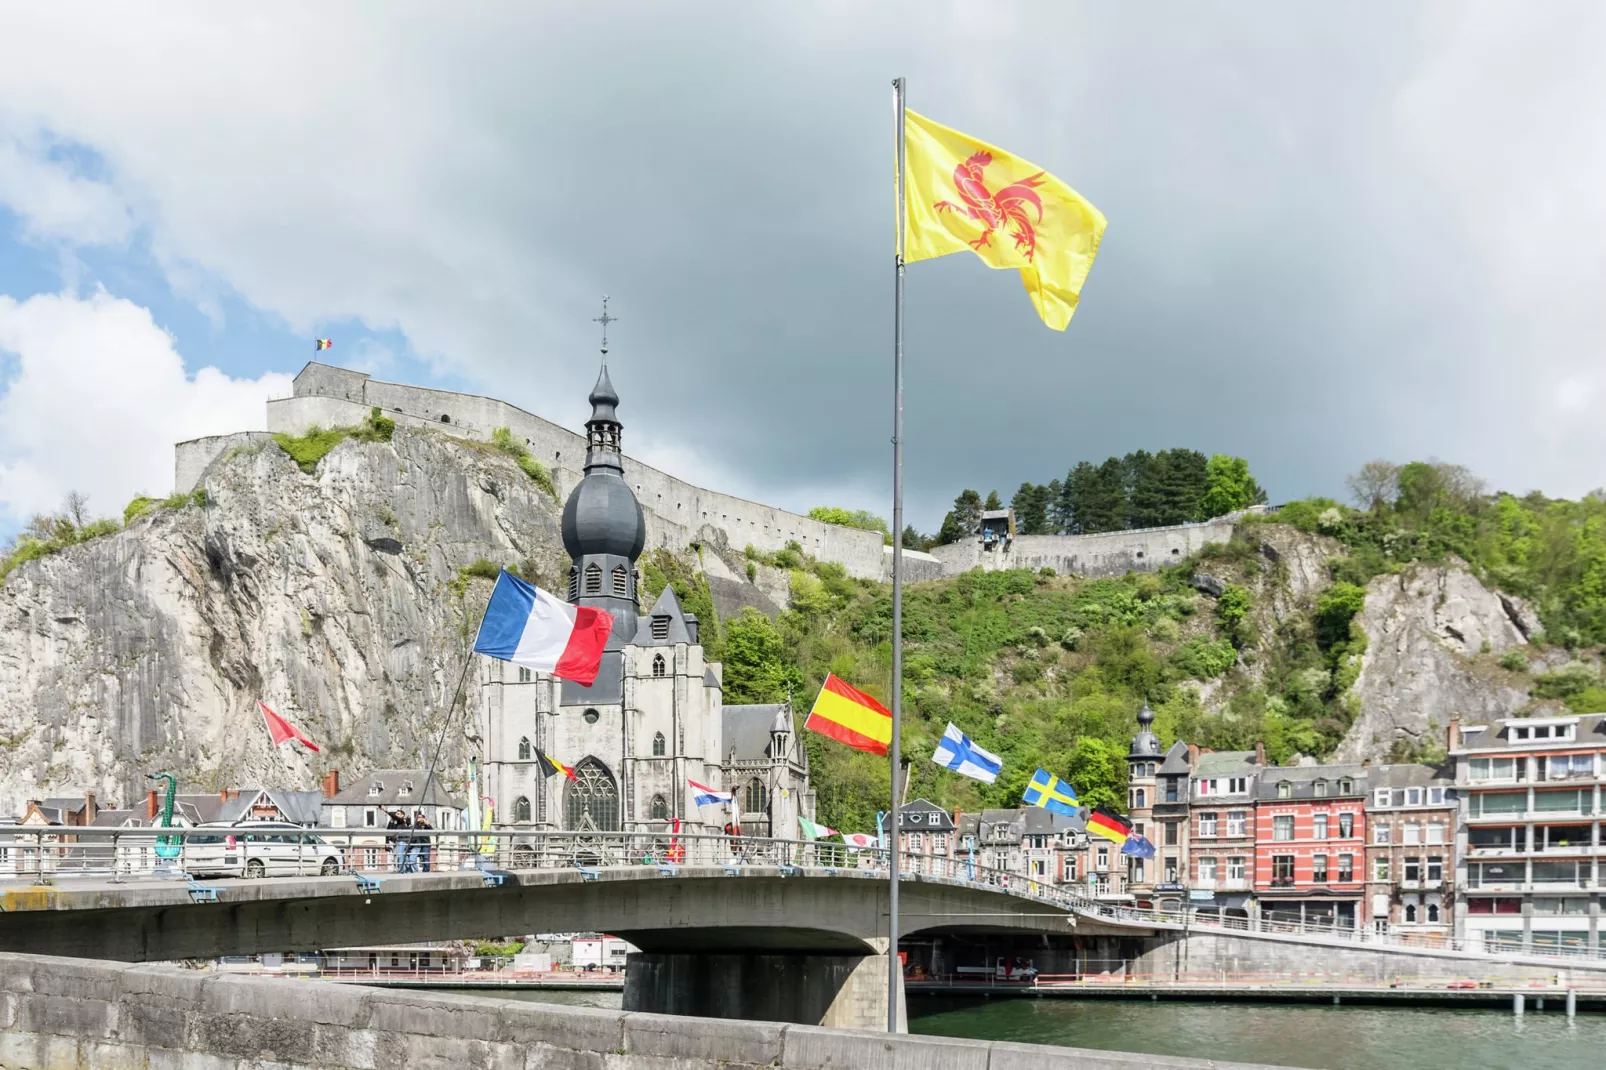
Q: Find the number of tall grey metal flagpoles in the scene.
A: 1